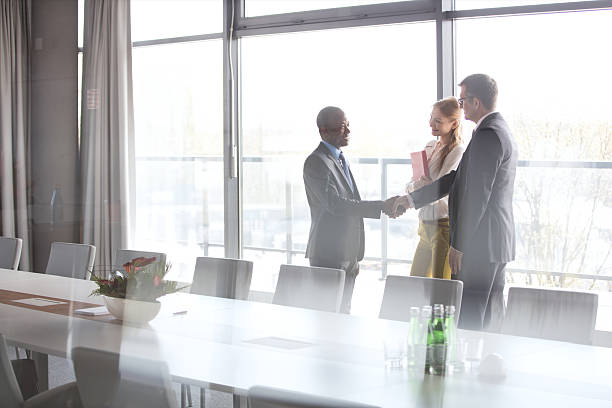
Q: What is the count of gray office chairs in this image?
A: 10